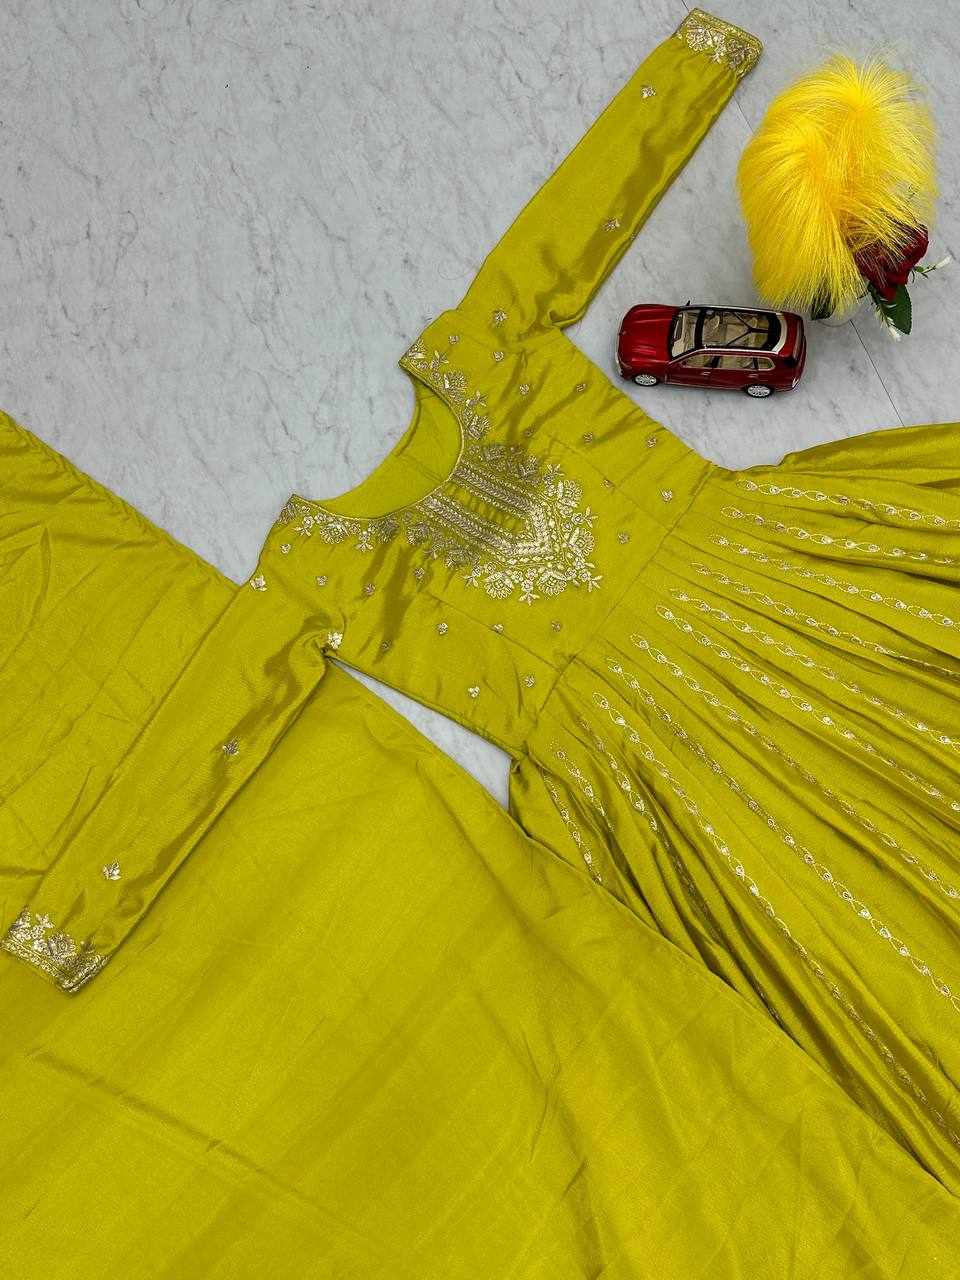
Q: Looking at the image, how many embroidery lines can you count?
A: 12